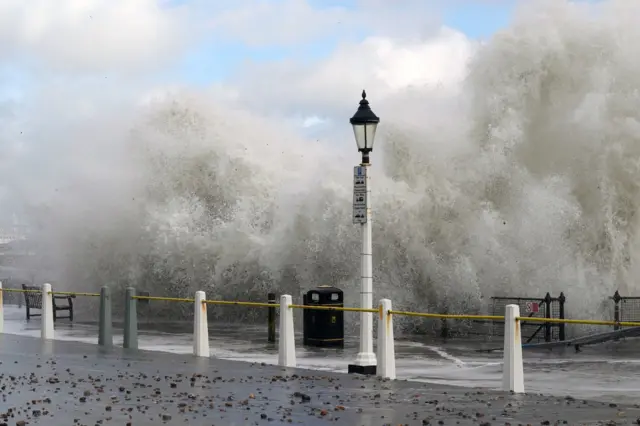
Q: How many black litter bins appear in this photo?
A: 1